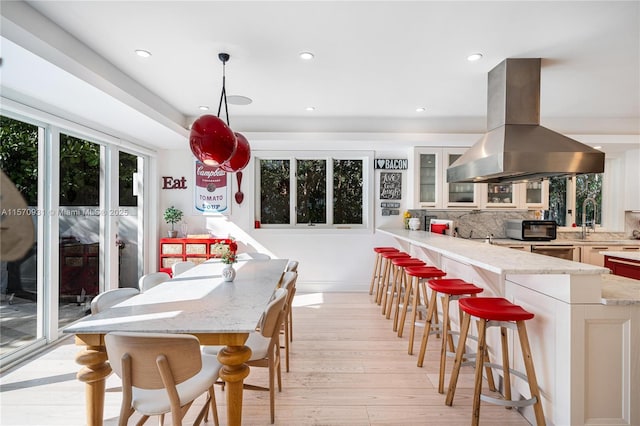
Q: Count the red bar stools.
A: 6